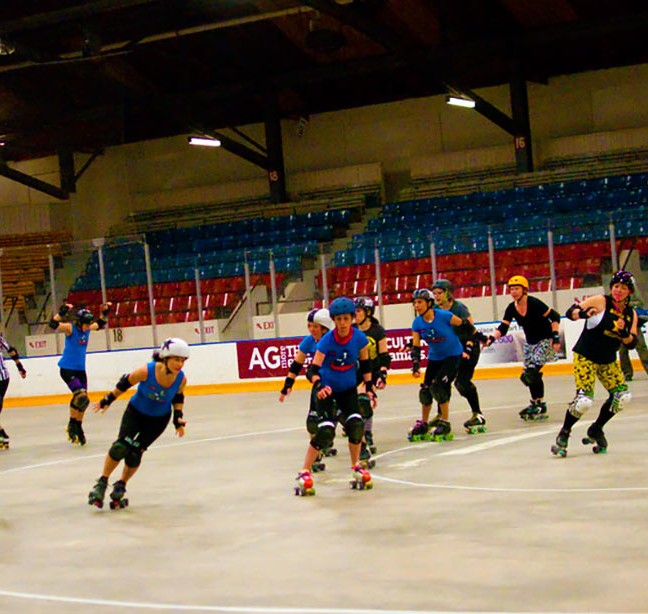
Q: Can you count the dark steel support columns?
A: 3